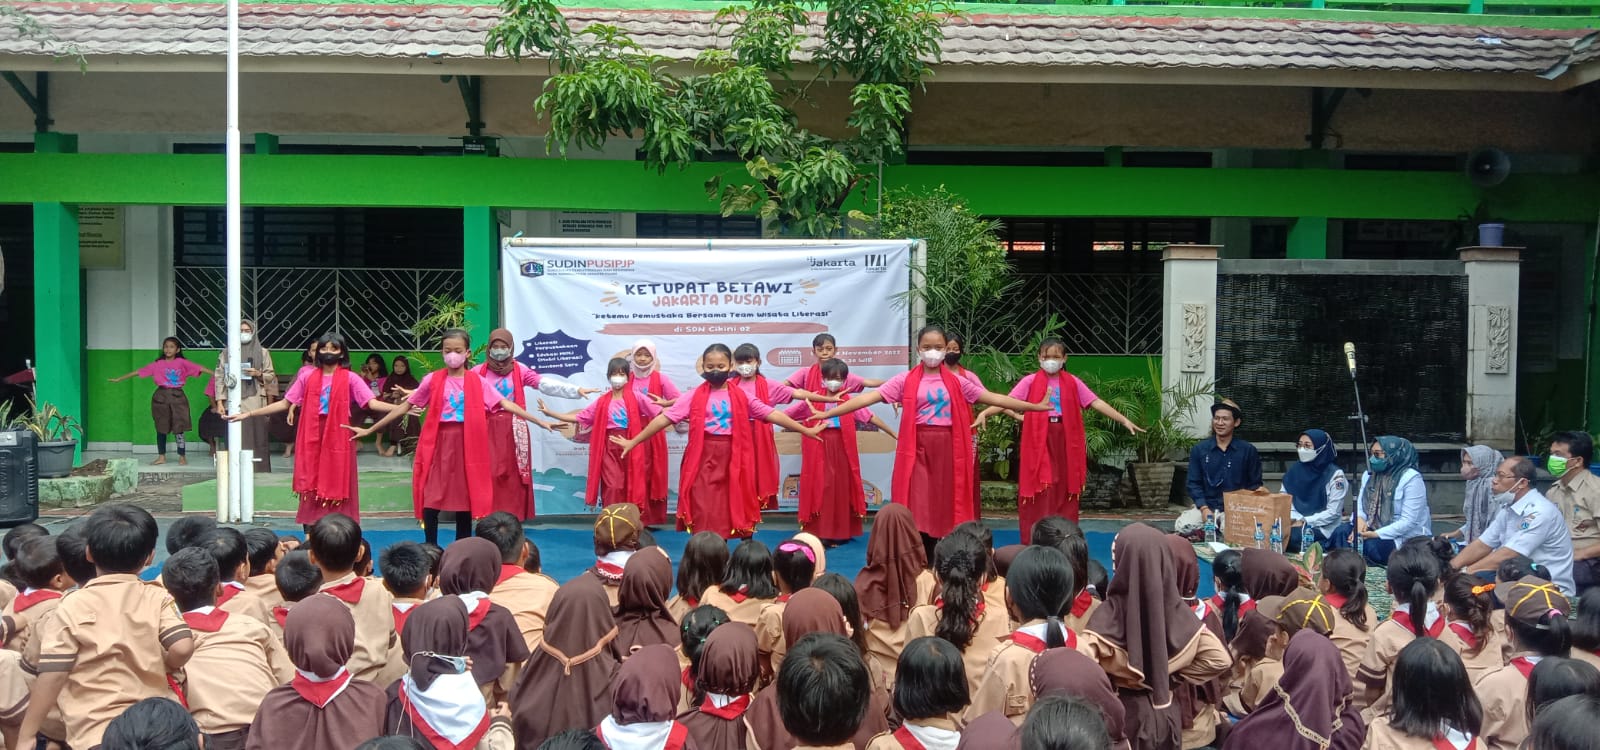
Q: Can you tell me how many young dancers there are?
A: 12